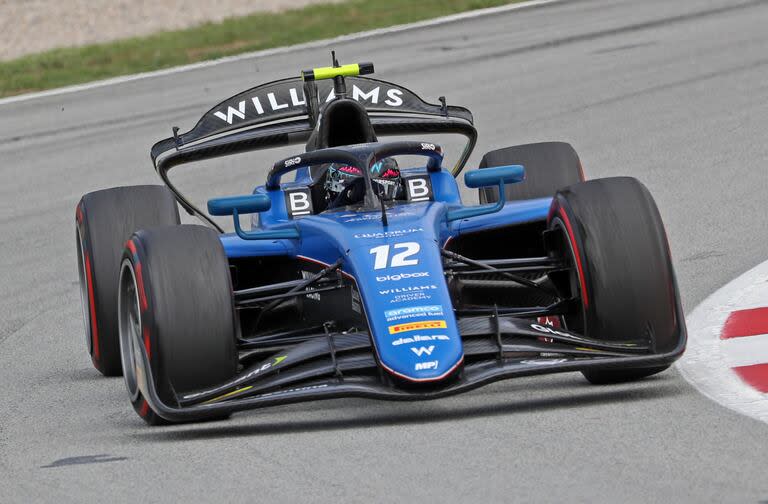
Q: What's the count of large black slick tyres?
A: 4